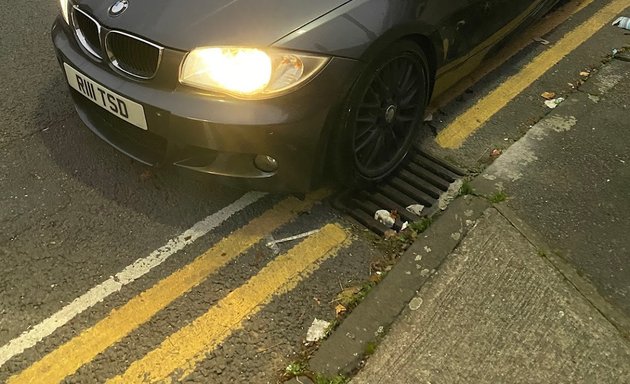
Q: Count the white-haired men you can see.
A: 0